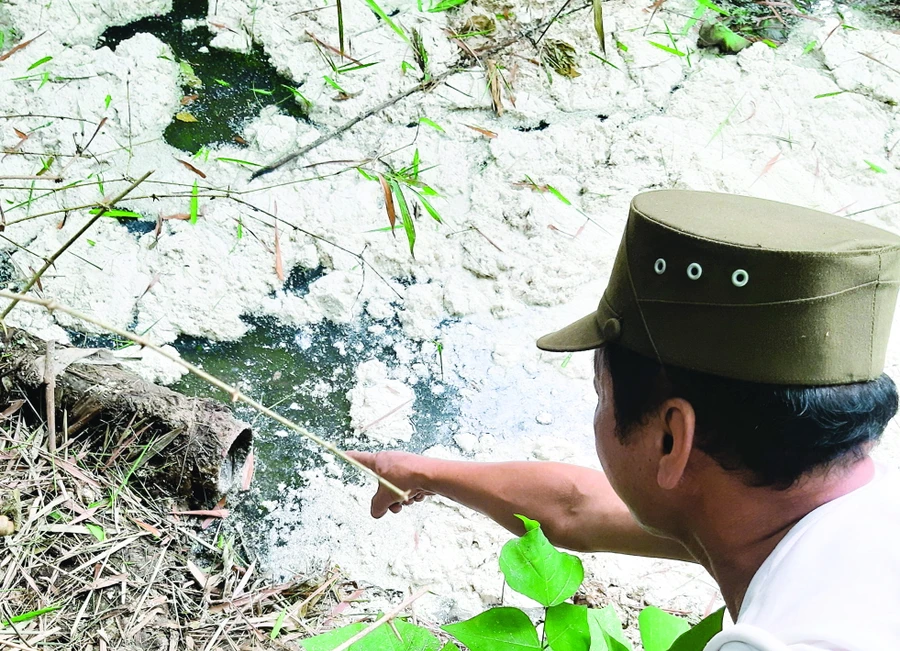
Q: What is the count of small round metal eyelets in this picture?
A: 3